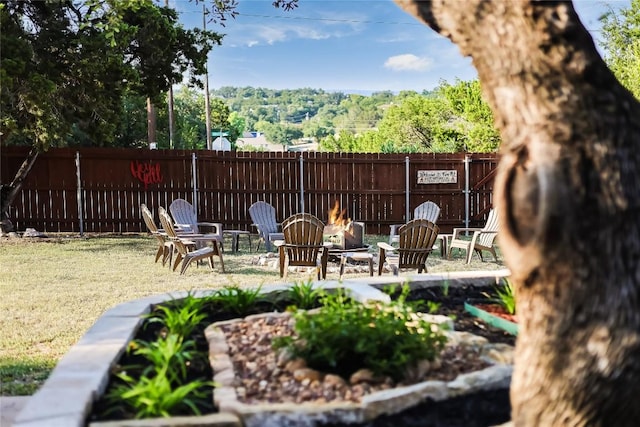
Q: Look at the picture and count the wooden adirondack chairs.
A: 8